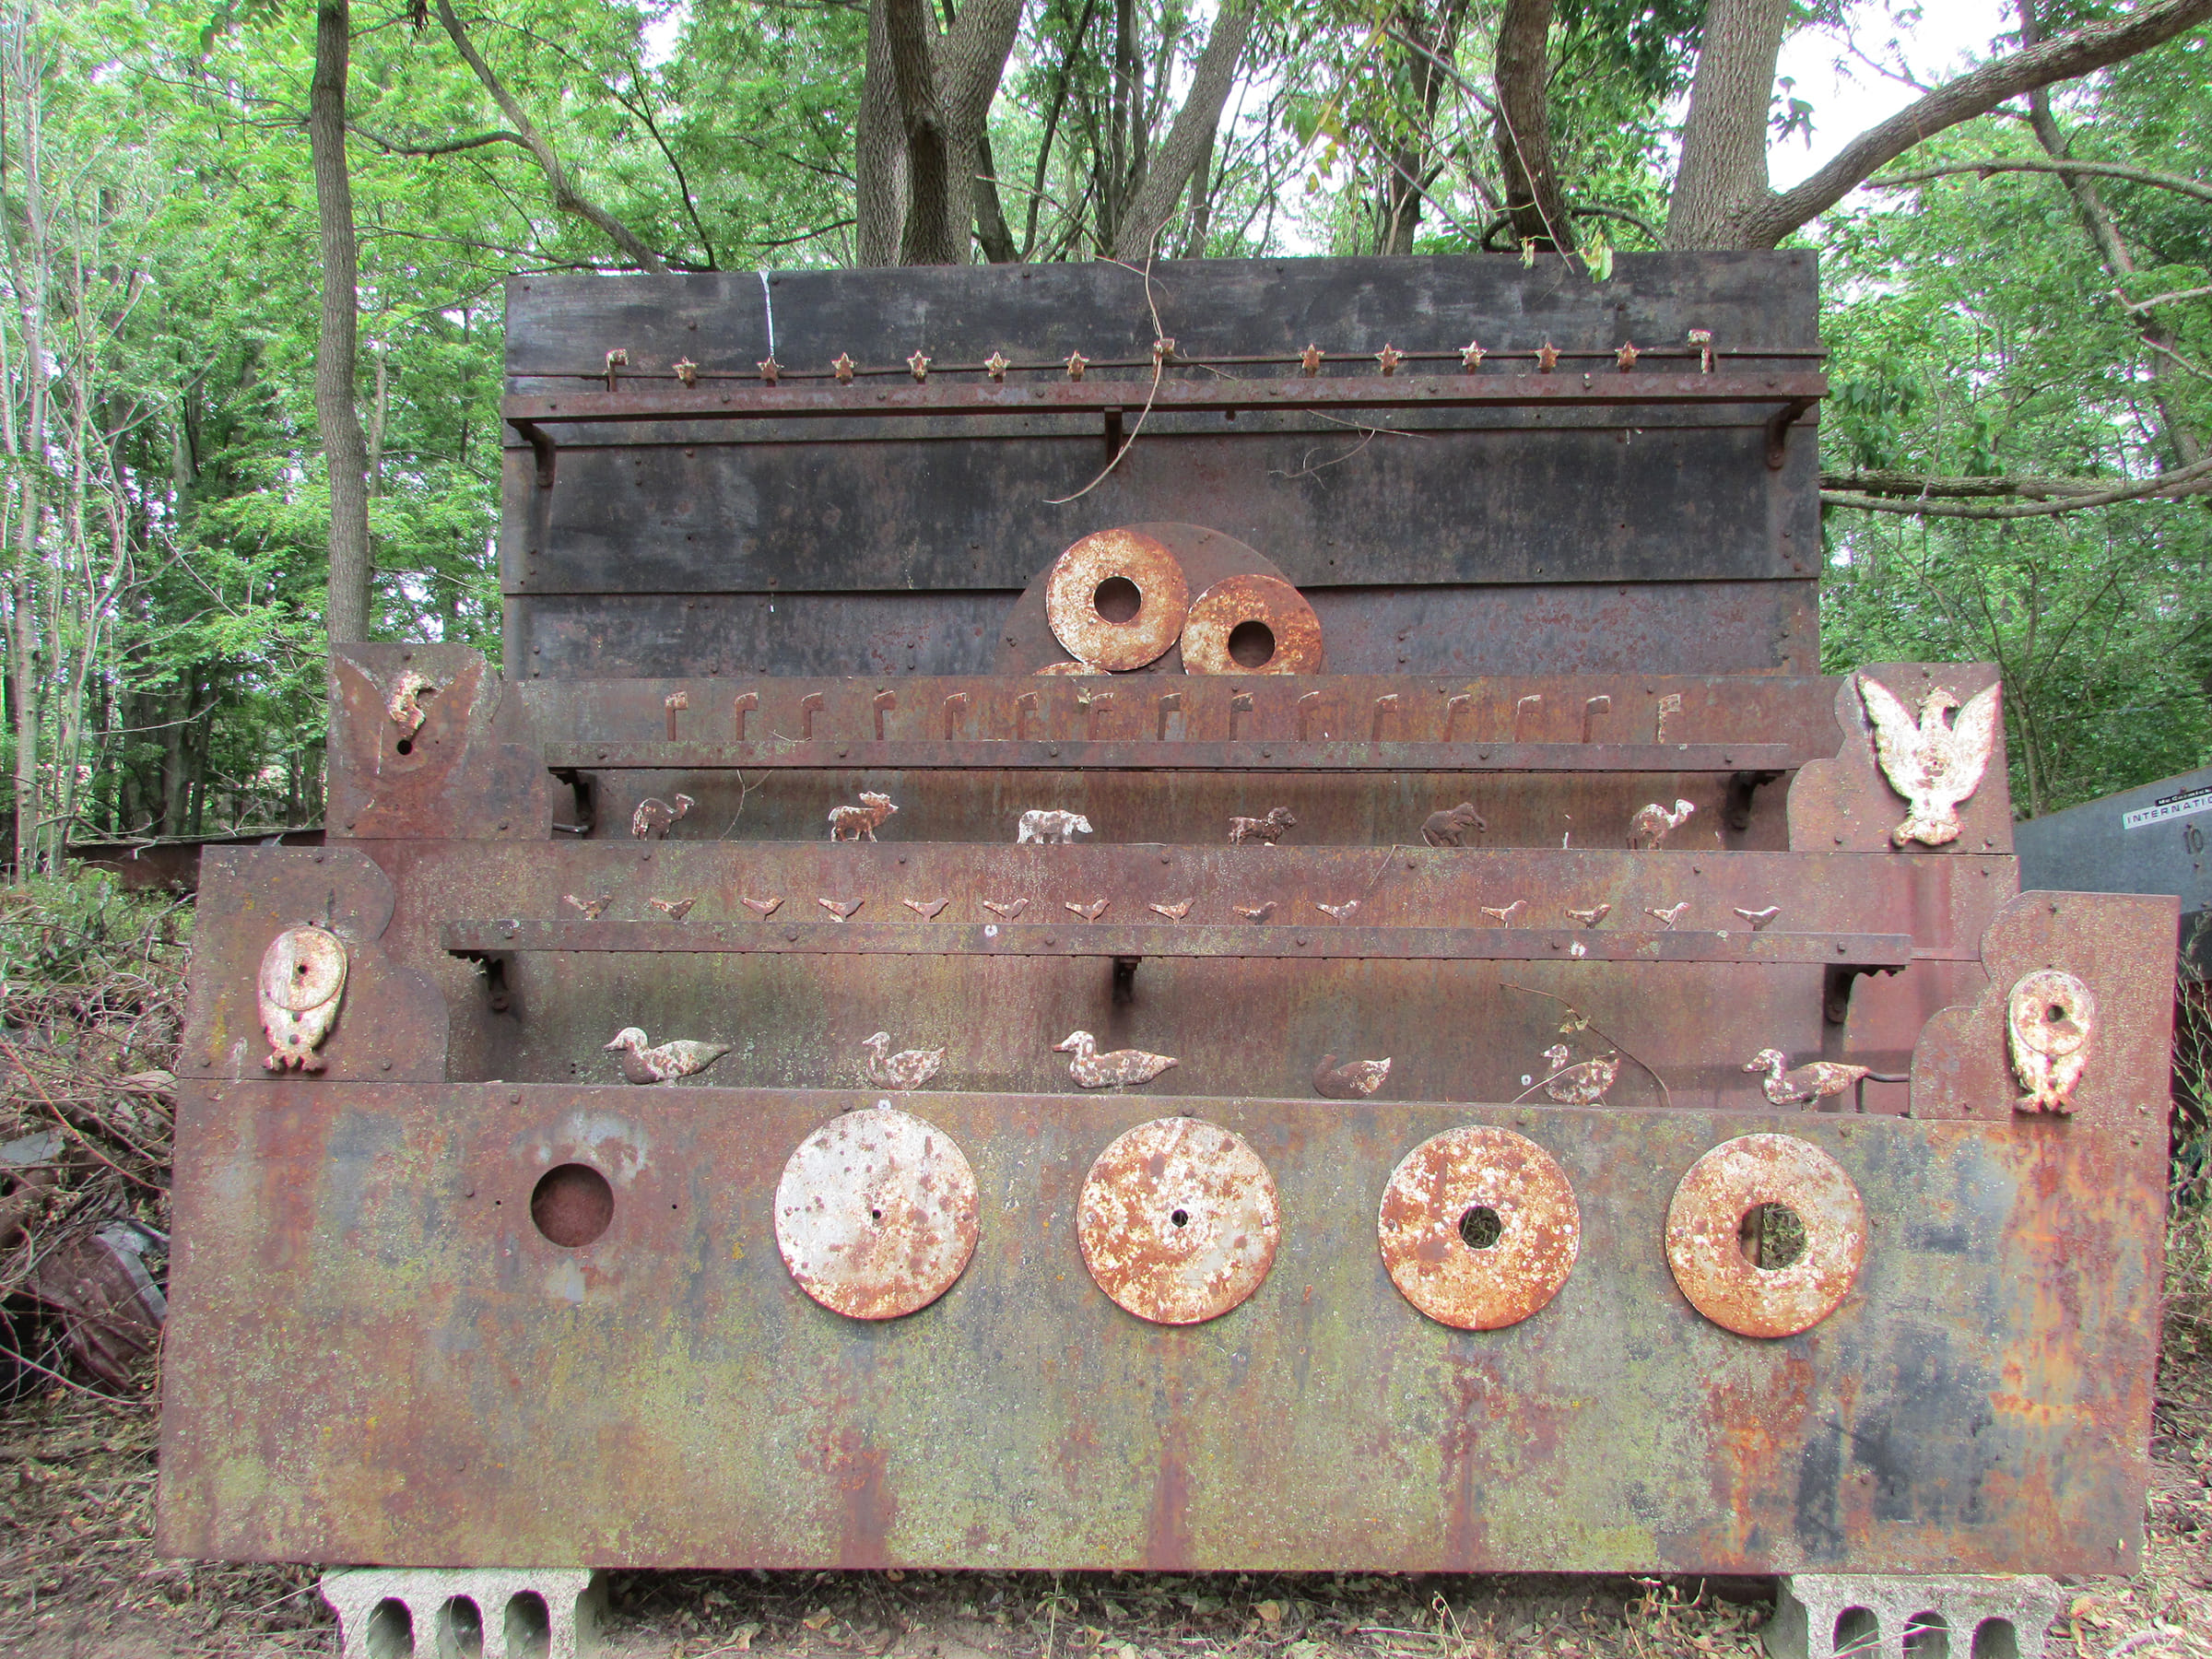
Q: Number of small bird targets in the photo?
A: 14